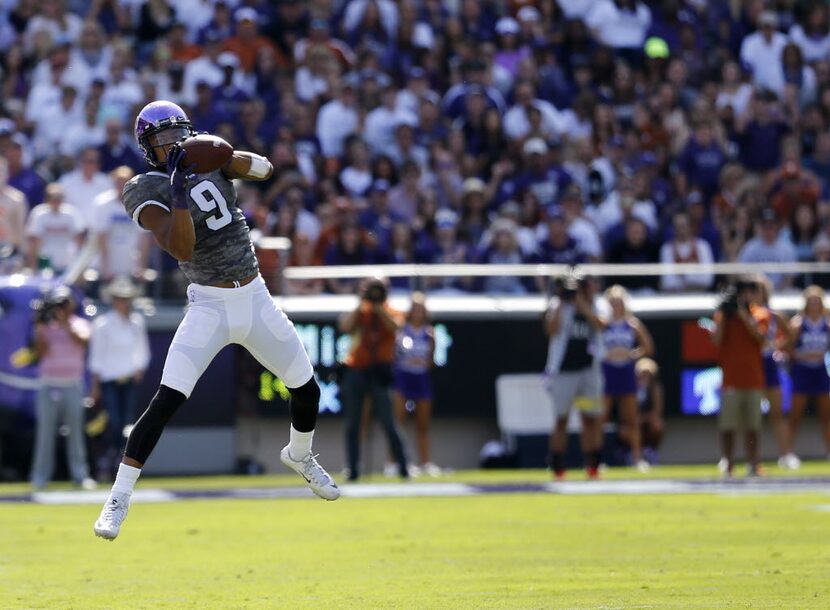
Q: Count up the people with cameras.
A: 4